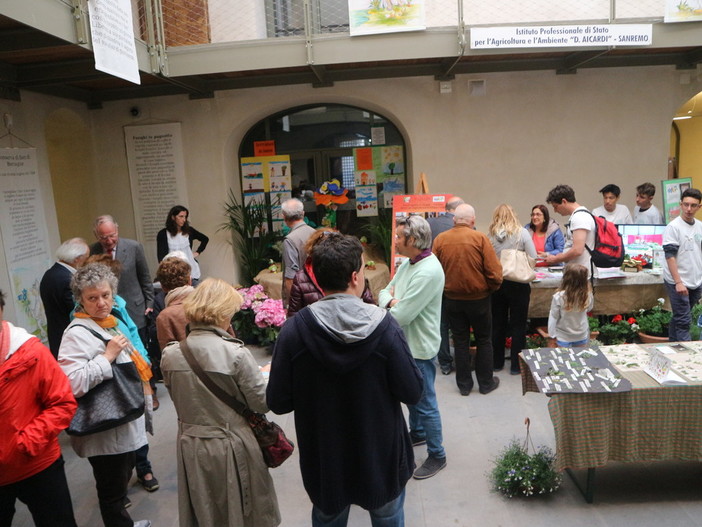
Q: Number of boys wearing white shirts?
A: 4